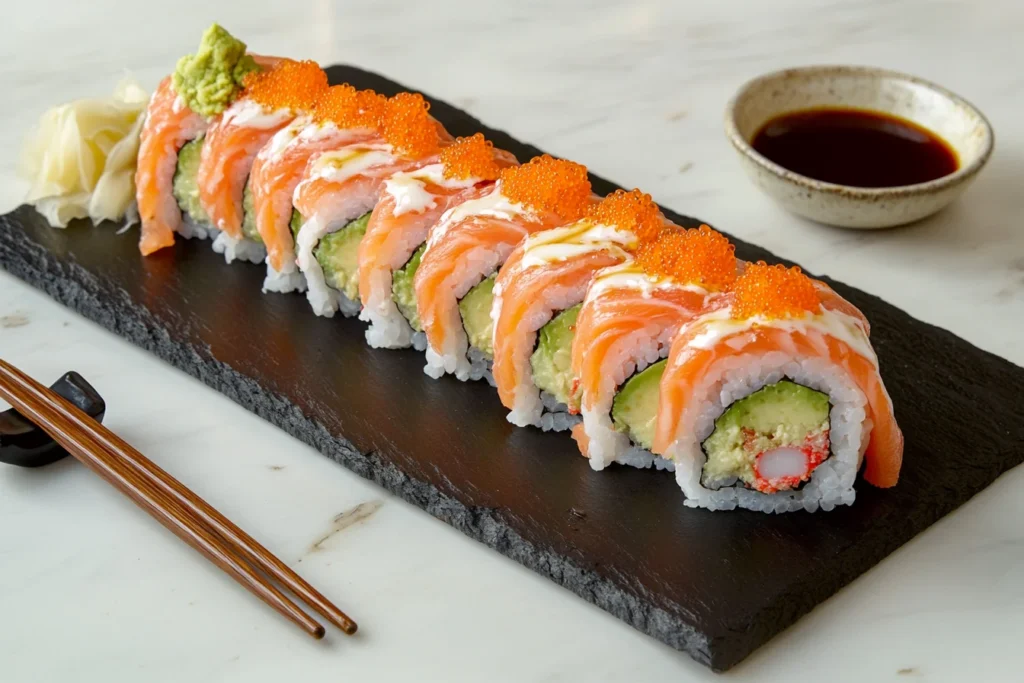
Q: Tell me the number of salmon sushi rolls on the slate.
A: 9